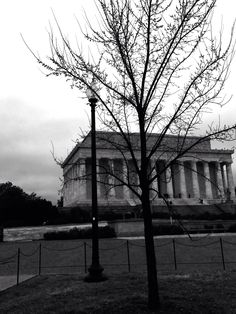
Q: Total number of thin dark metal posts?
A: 6